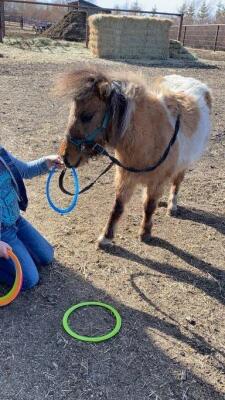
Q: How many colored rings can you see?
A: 3